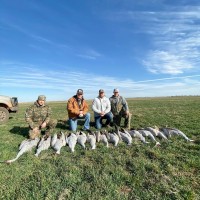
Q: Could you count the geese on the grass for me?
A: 13